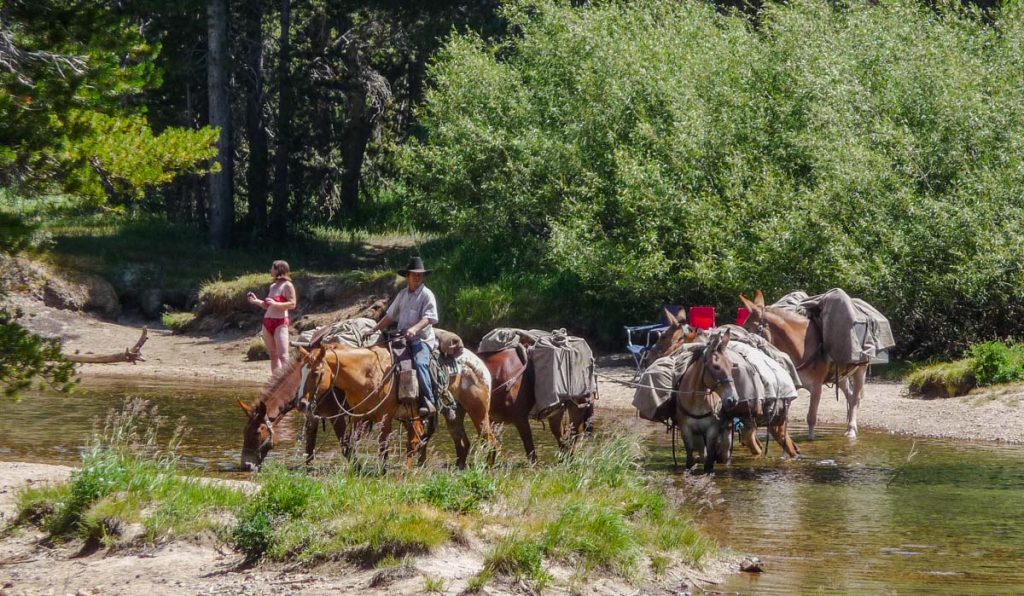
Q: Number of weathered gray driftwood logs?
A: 1